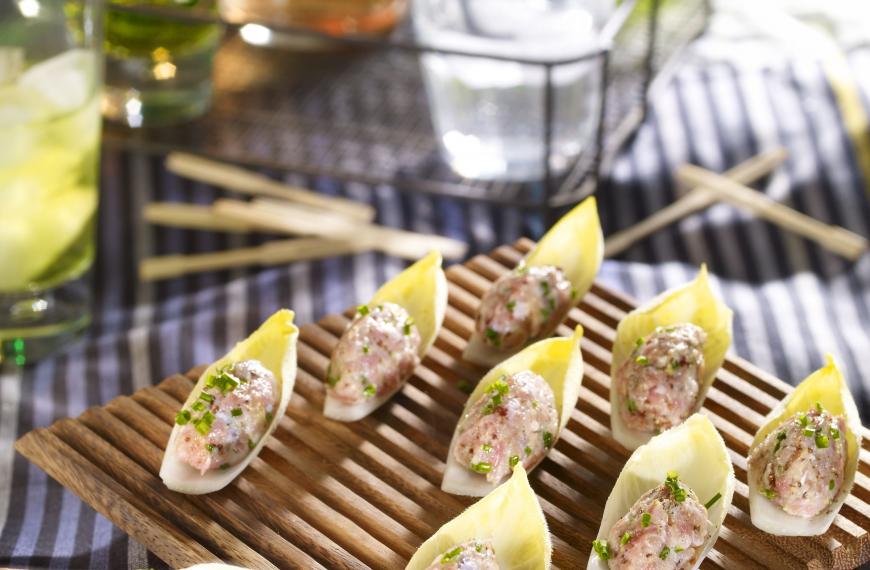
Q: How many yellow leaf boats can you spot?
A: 8